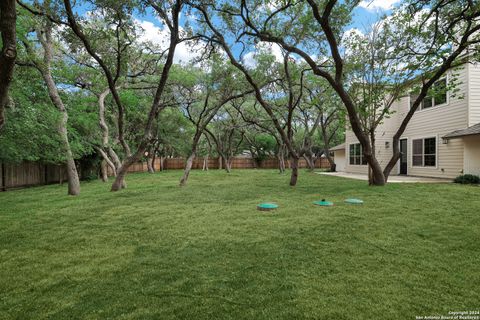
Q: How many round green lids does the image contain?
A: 3